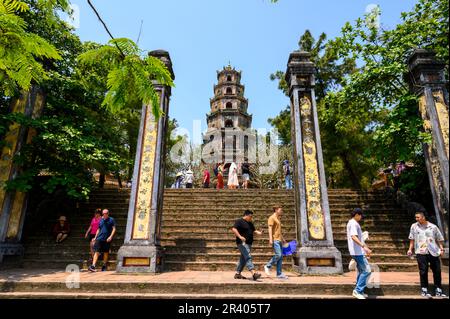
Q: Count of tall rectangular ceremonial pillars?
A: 4